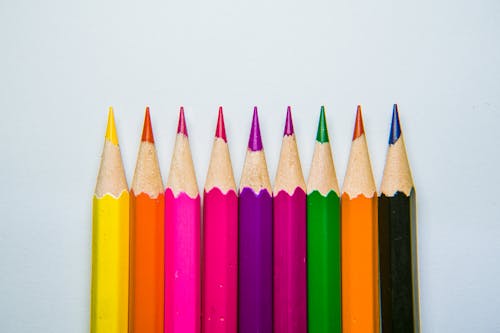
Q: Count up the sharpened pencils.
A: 9